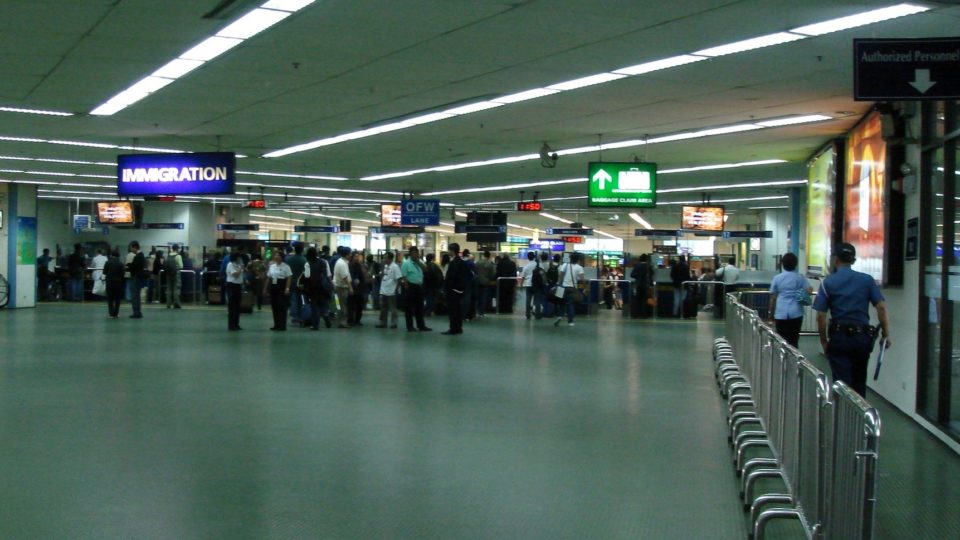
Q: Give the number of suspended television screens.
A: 3